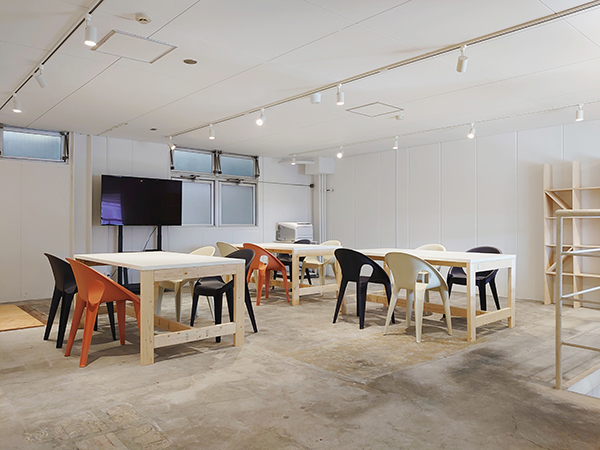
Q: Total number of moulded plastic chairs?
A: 12